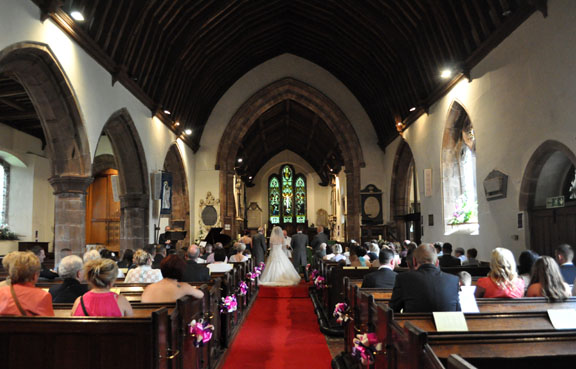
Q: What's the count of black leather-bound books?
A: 0